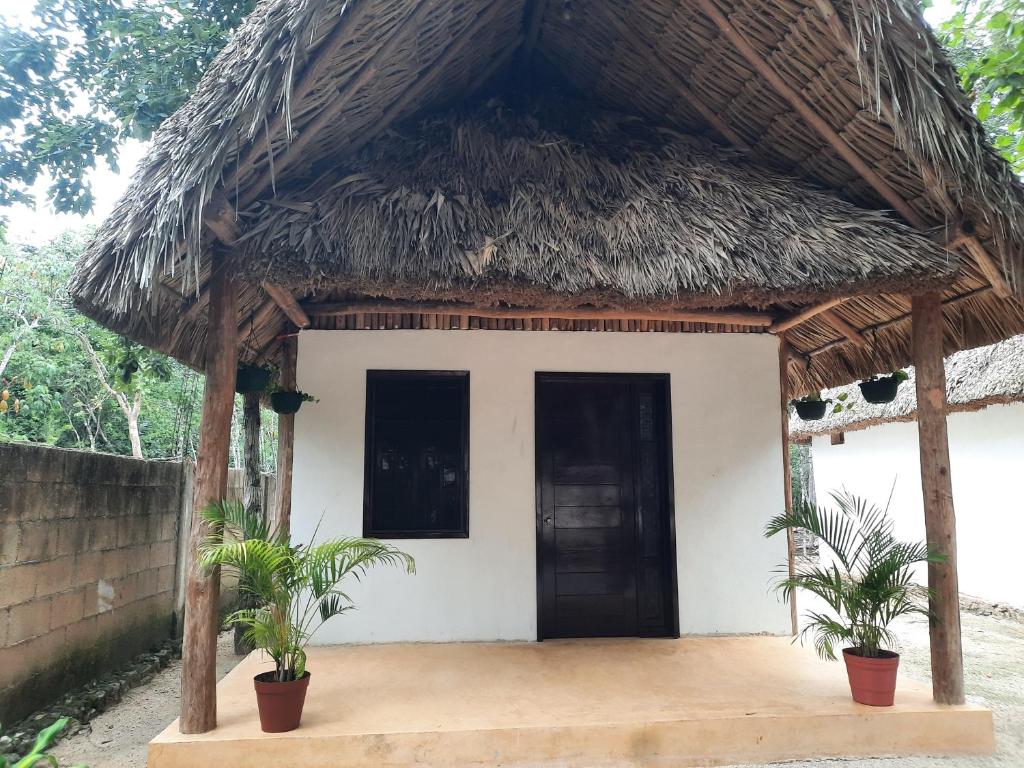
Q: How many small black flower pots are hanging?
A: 4